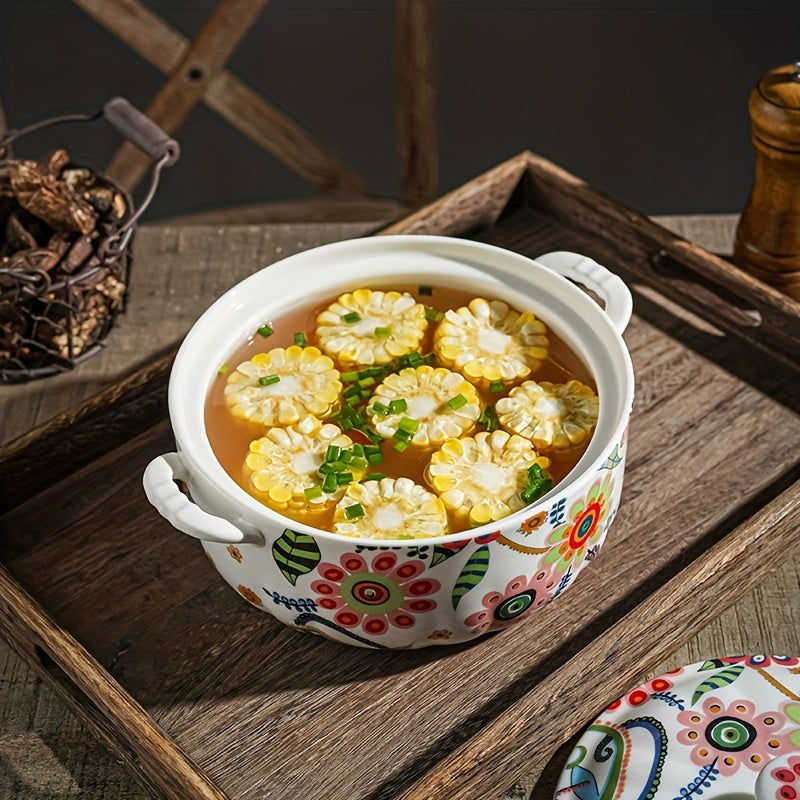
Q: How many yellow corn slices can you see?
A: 8